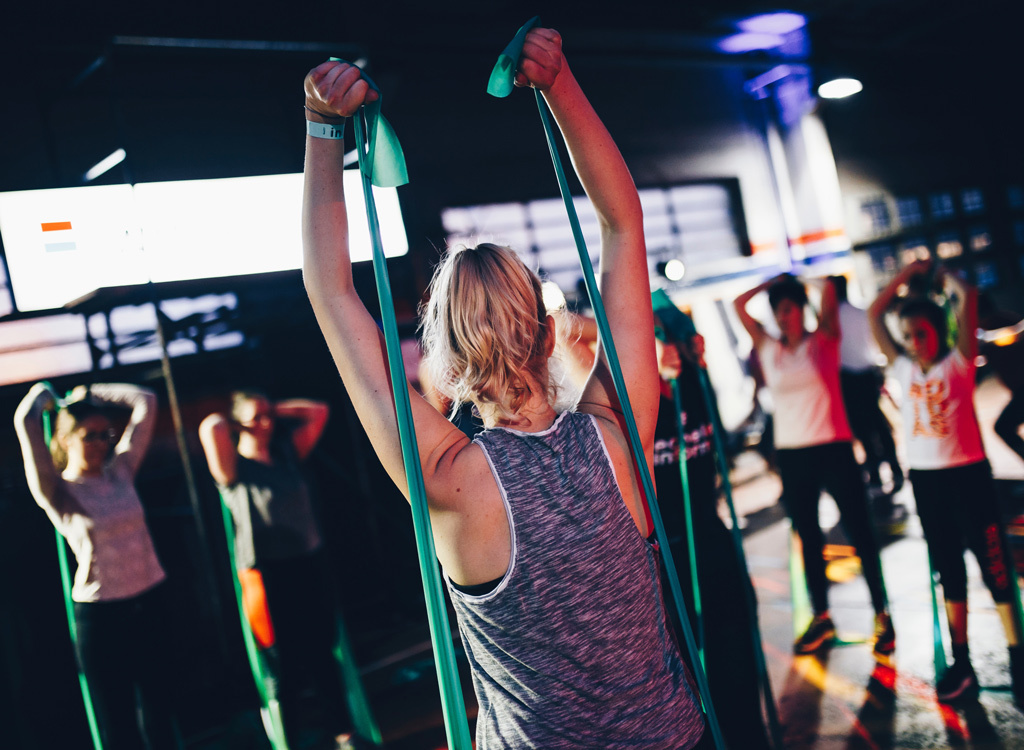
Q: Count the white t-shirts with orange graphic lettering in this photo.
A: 1